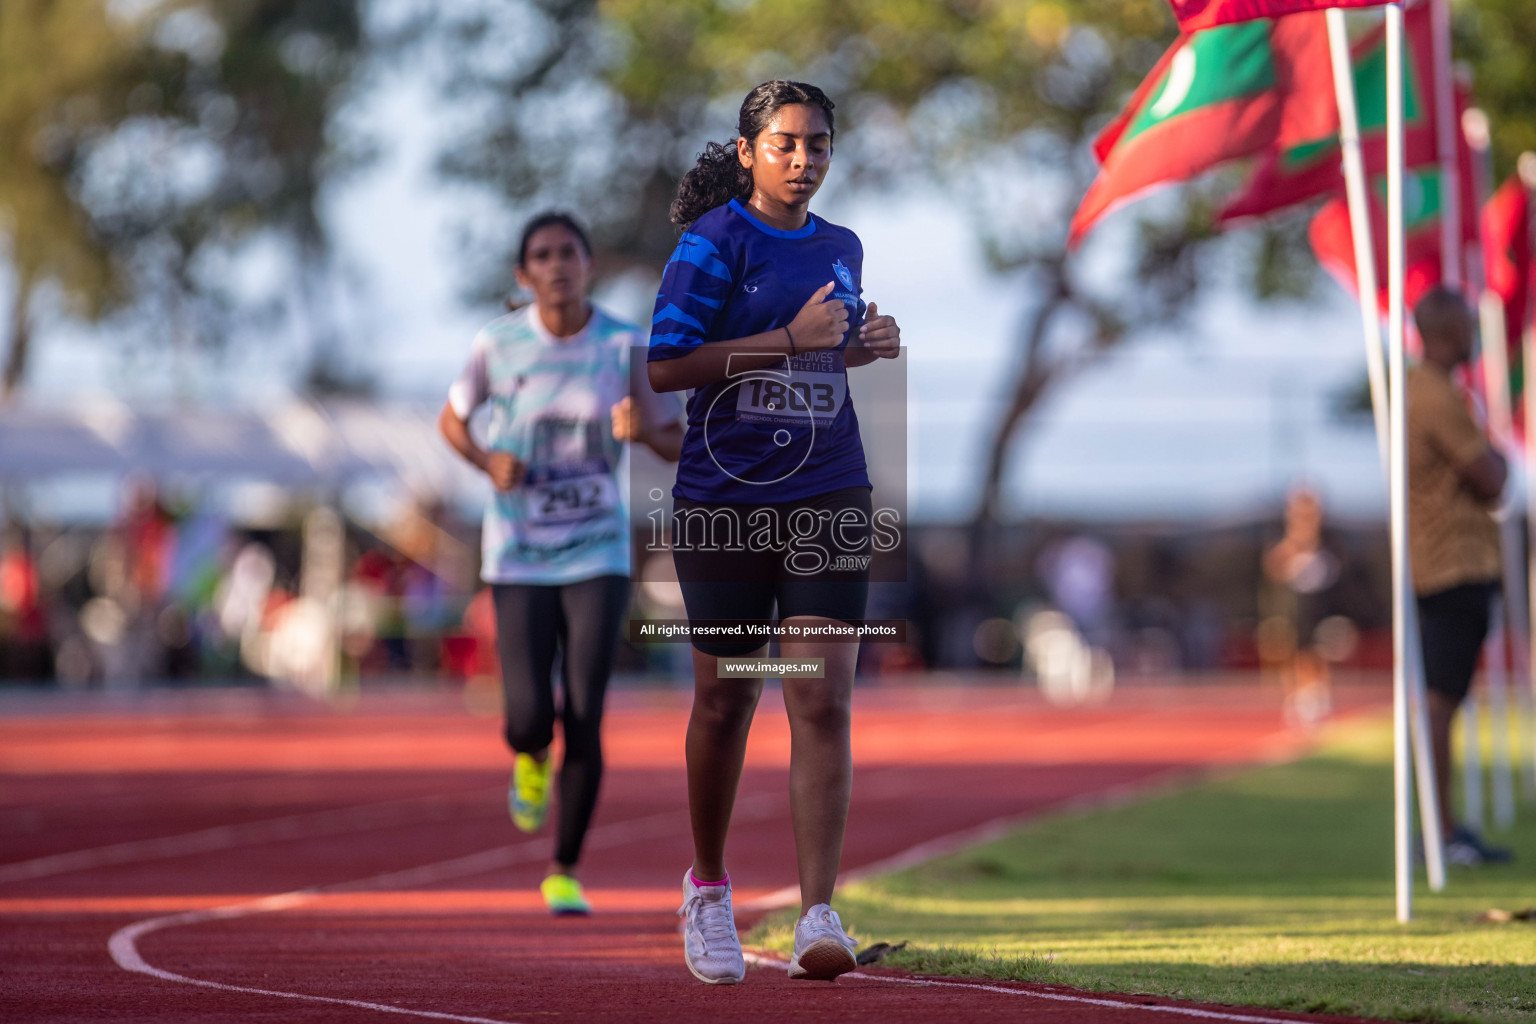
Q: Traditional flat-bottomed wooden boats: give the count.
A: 0